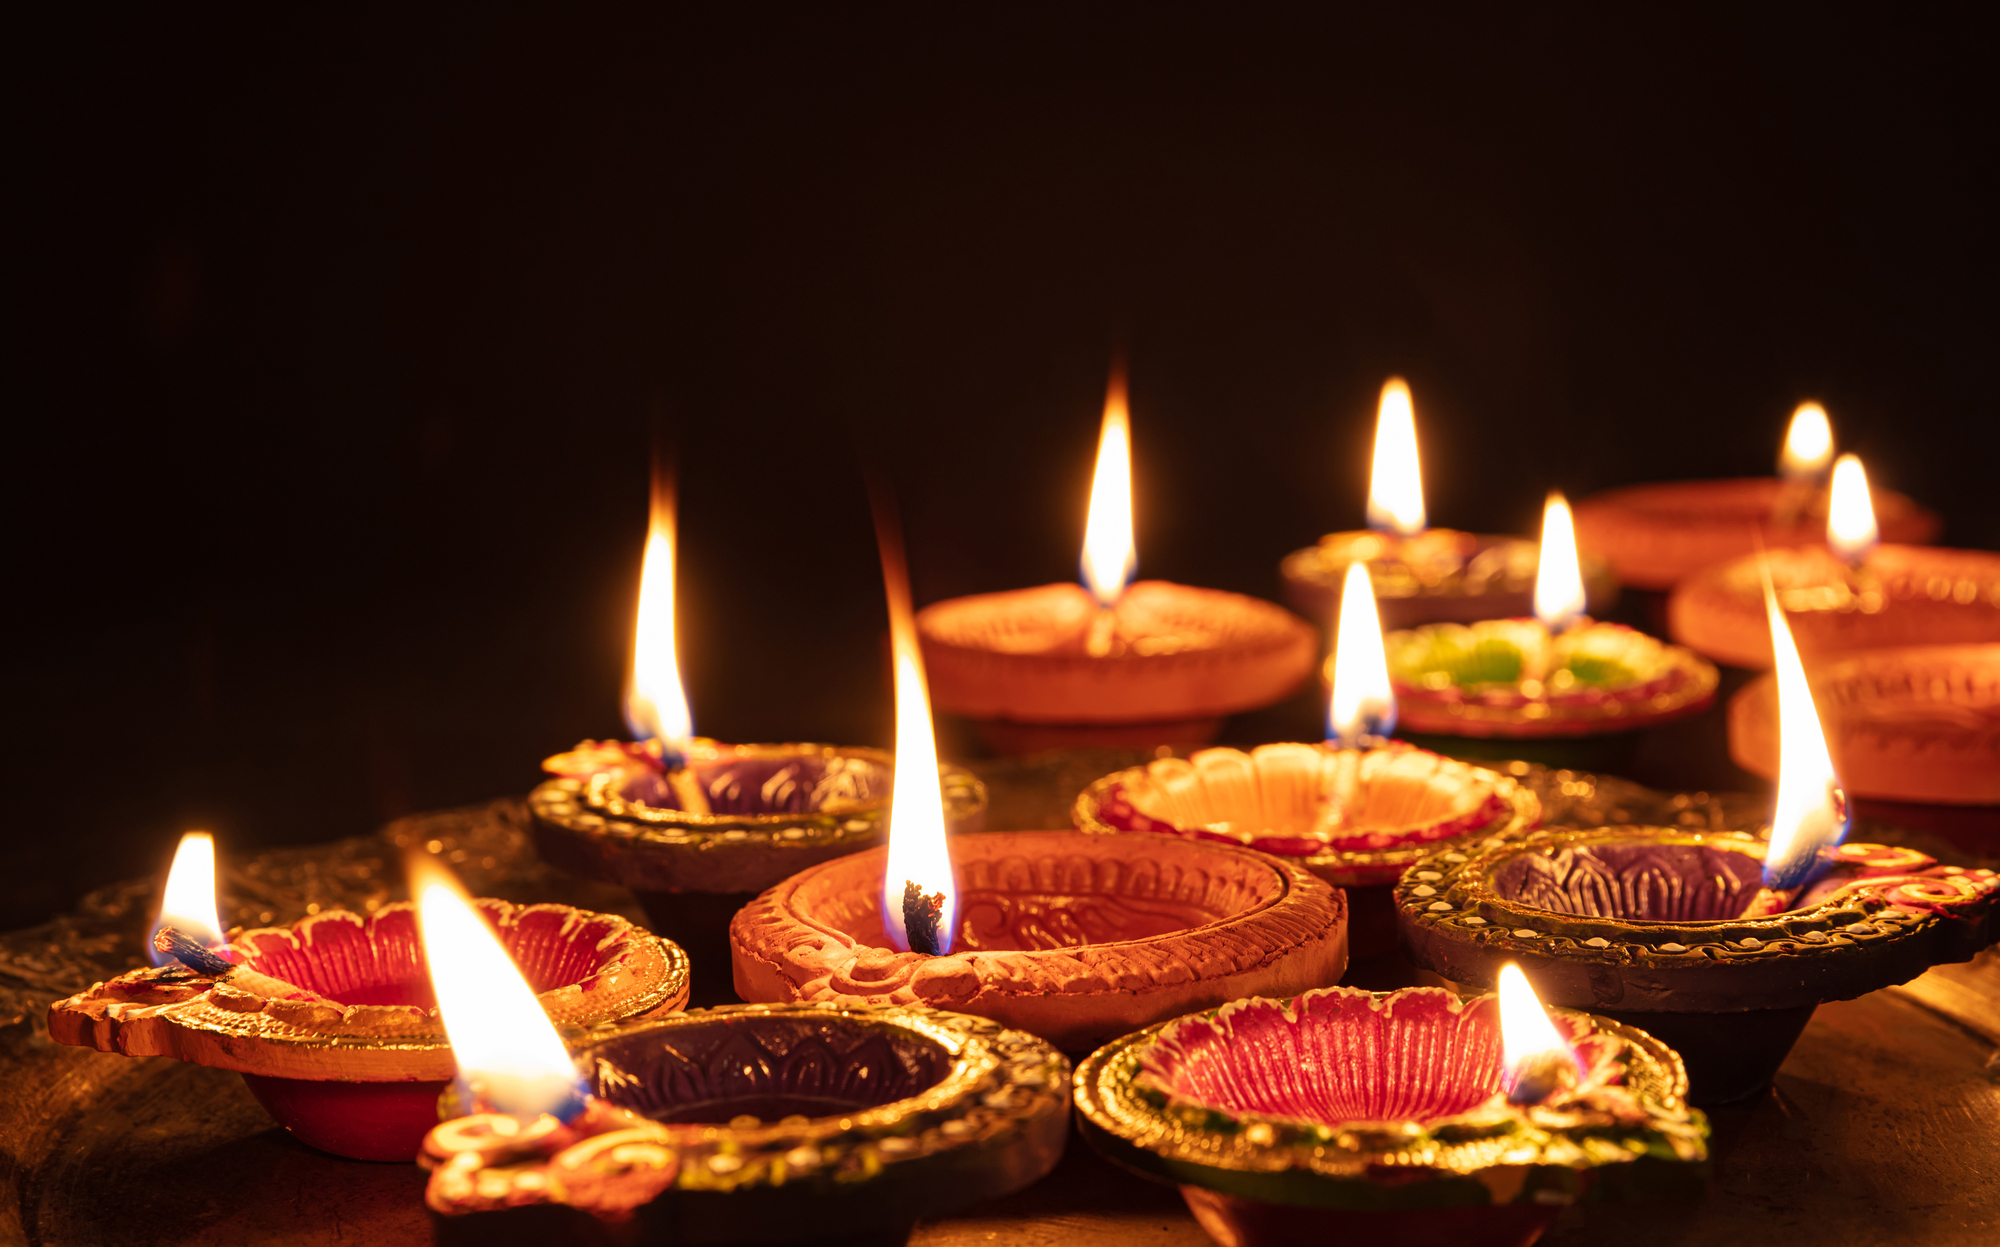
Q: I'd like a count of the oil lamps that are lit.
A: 12